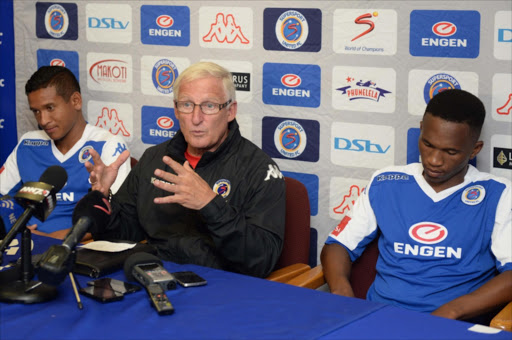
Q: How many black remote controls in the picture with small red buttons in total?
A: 1